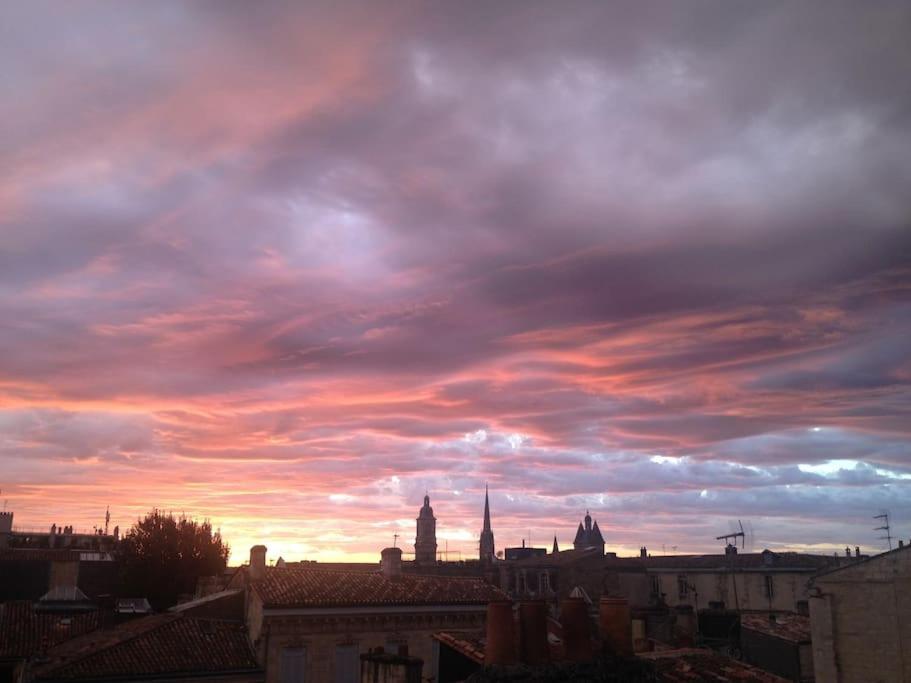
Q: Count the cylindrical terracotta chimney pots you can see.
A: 4